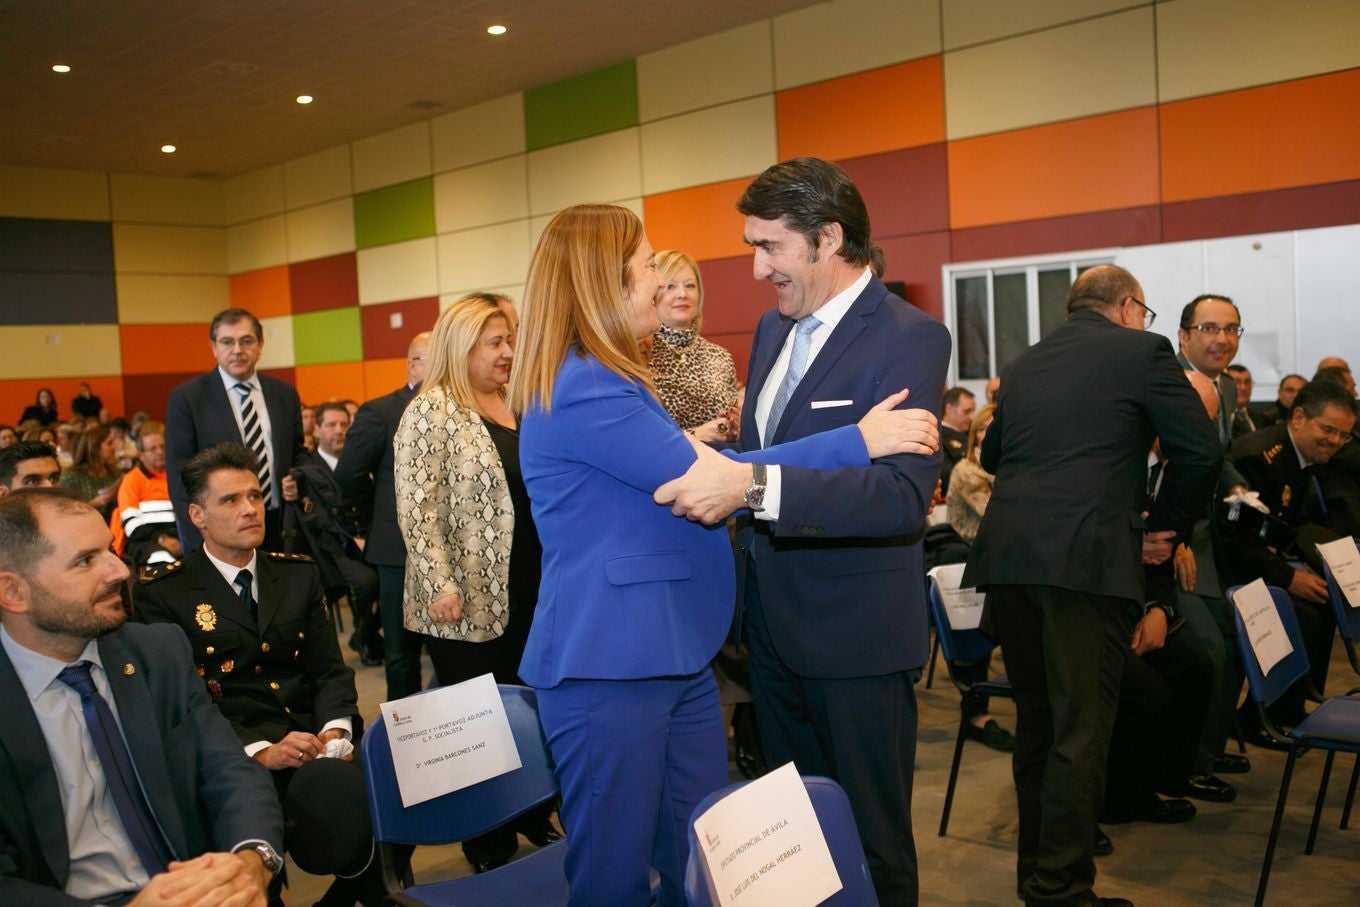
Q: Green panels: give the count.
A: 3